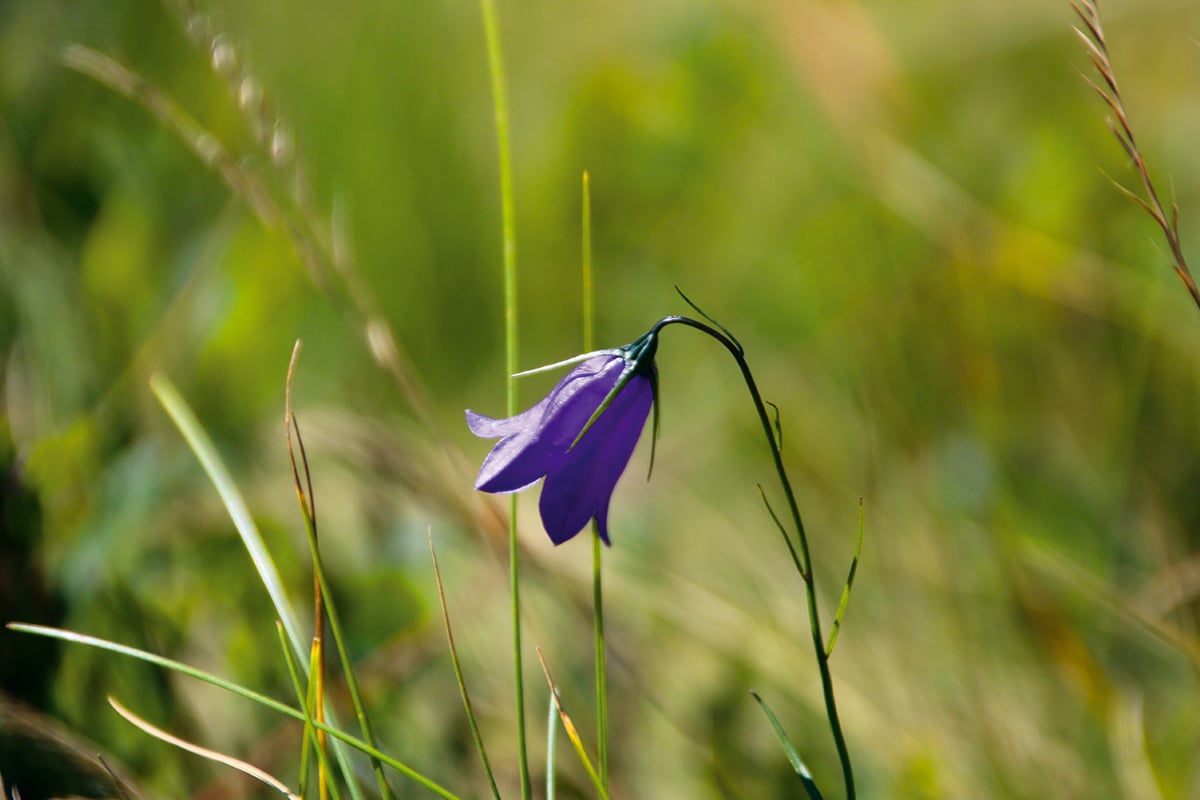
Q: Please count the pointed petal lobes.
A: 4